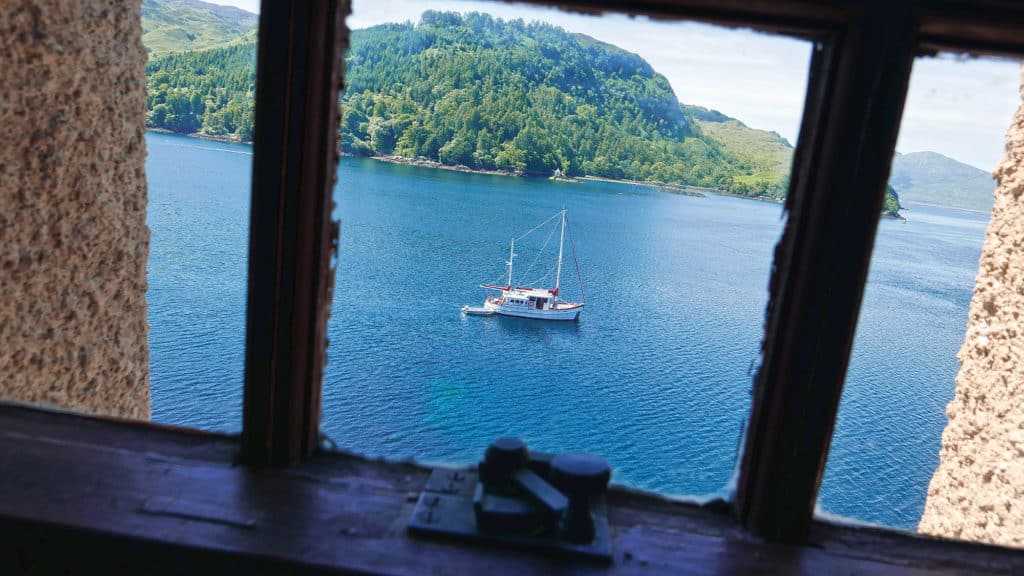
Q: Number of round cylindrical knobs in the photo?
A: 2